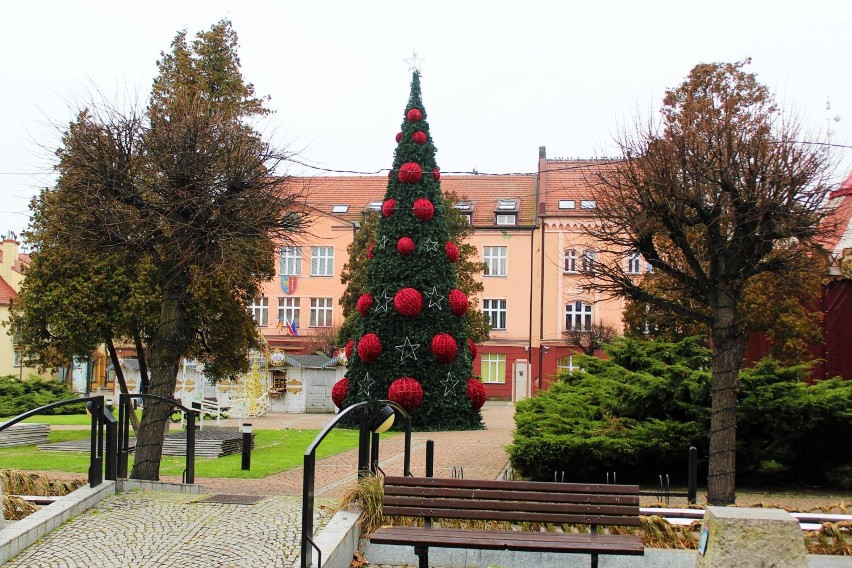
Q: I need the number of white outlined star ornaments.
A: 8